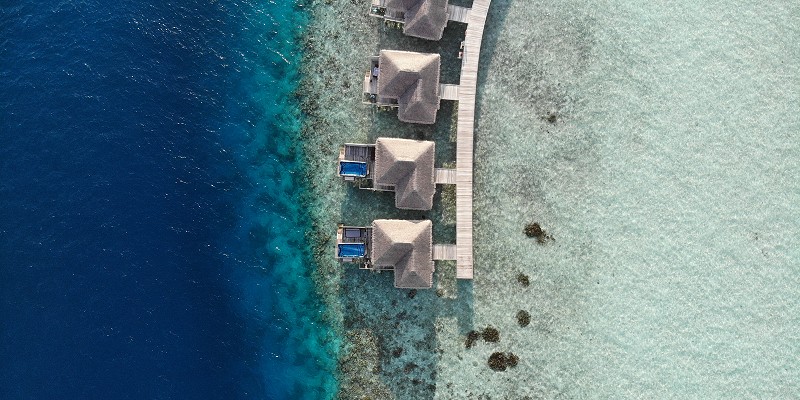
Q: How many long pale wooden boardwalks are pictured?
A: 1